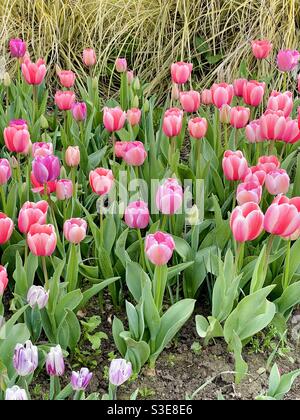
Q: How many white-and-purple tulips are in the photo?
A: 6